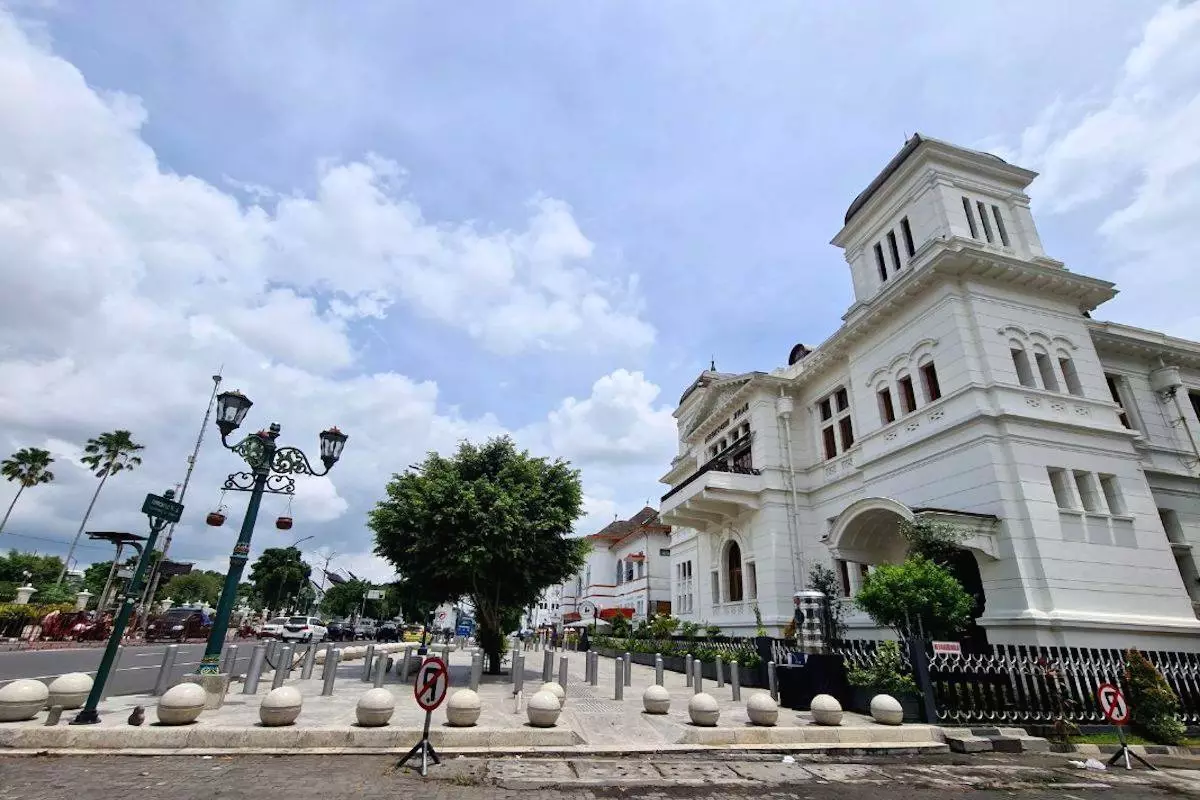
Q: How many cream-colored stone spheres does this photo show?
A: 13